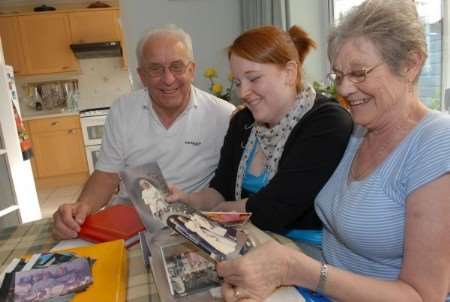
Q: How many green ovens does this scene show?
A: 0